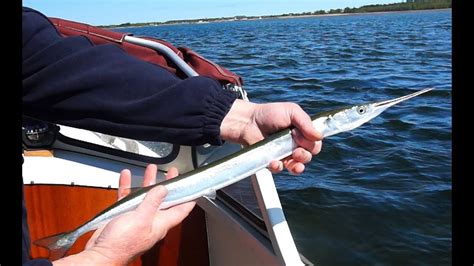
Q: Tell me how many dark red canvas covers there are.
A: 1